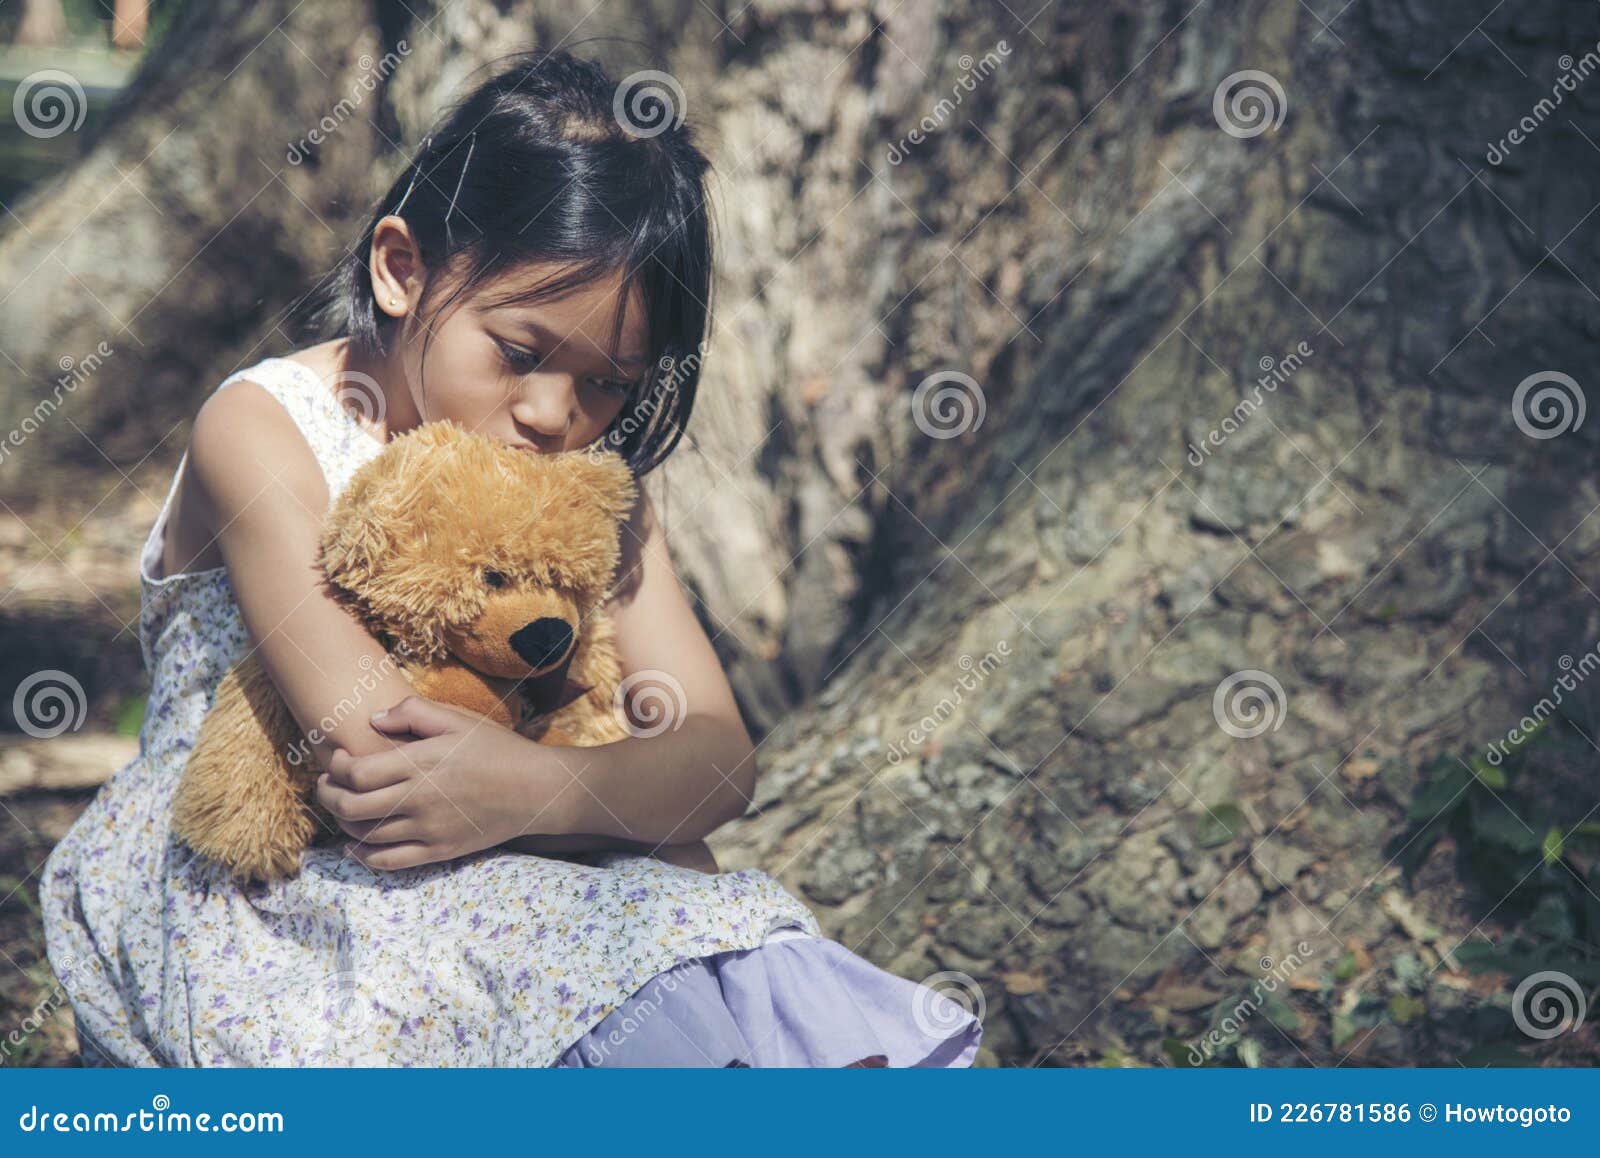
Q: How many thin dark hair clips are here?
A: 2